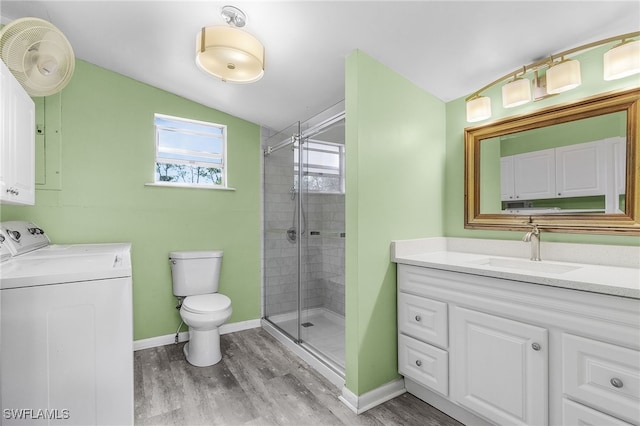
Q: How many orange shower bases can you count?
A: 0